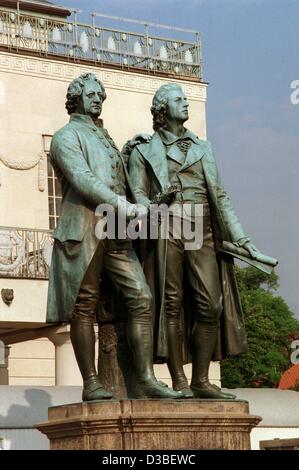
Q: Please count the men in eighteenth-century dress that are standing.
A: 2